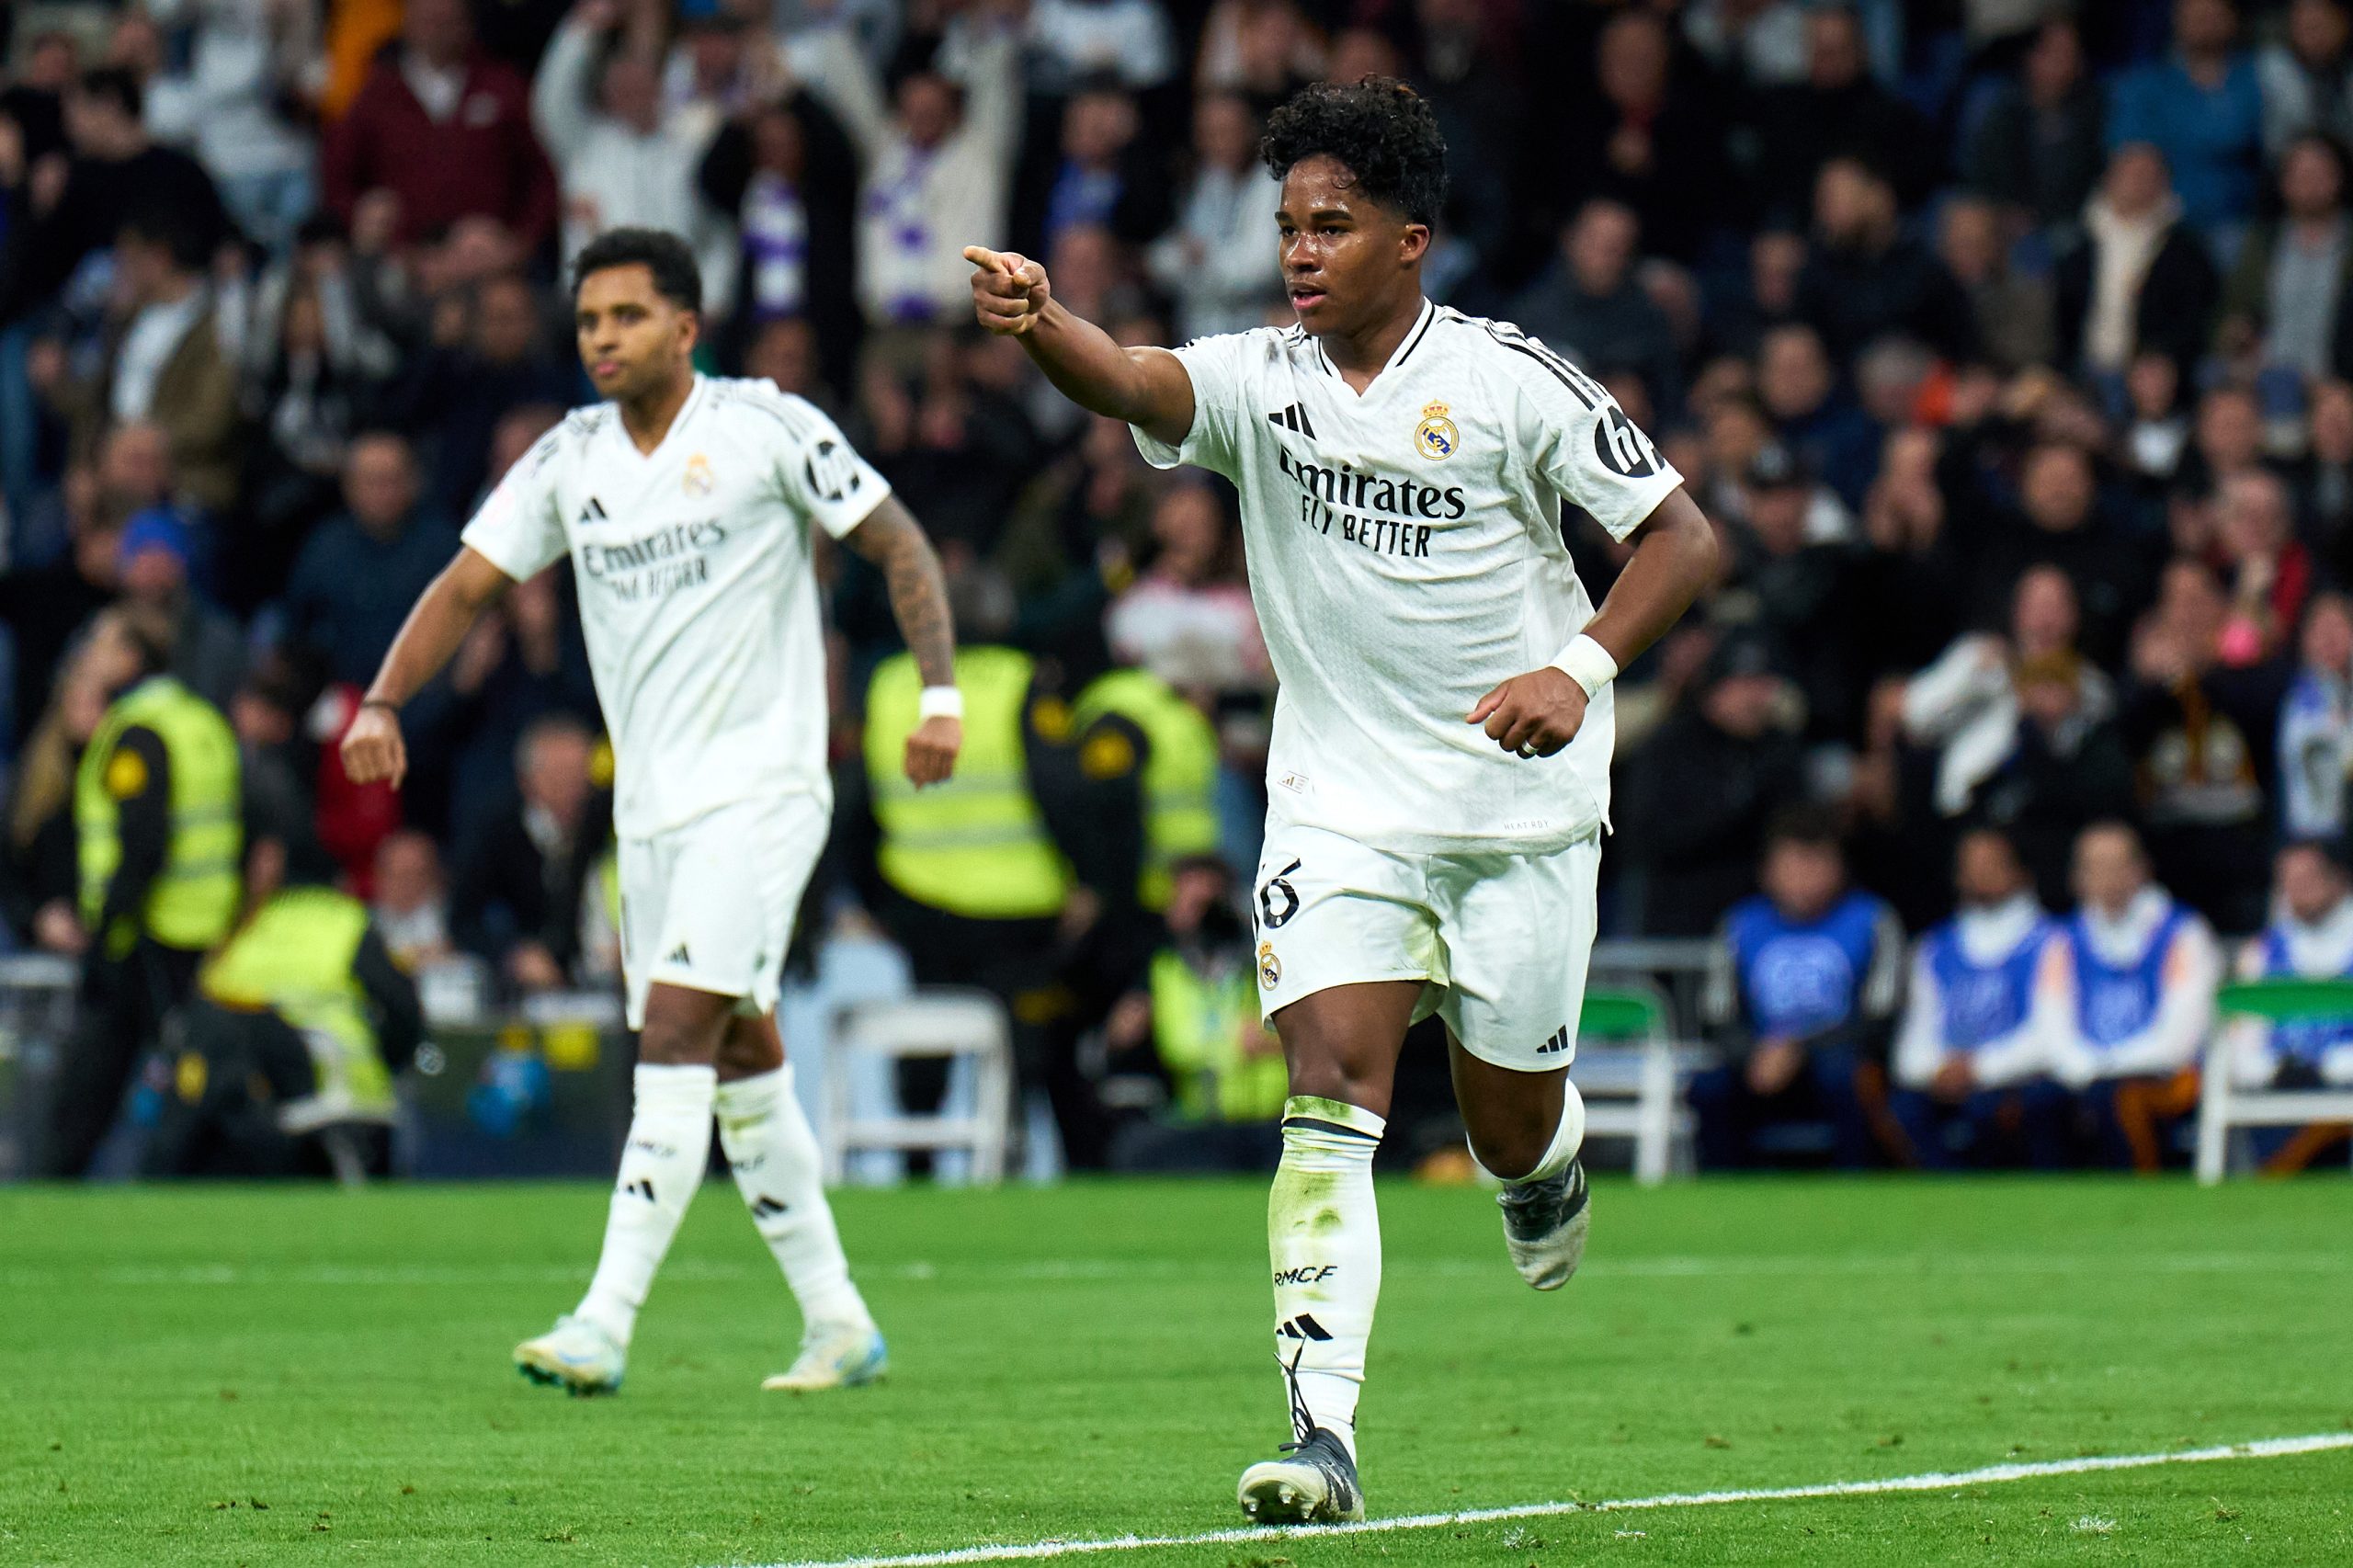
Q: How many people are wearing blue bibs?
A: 4